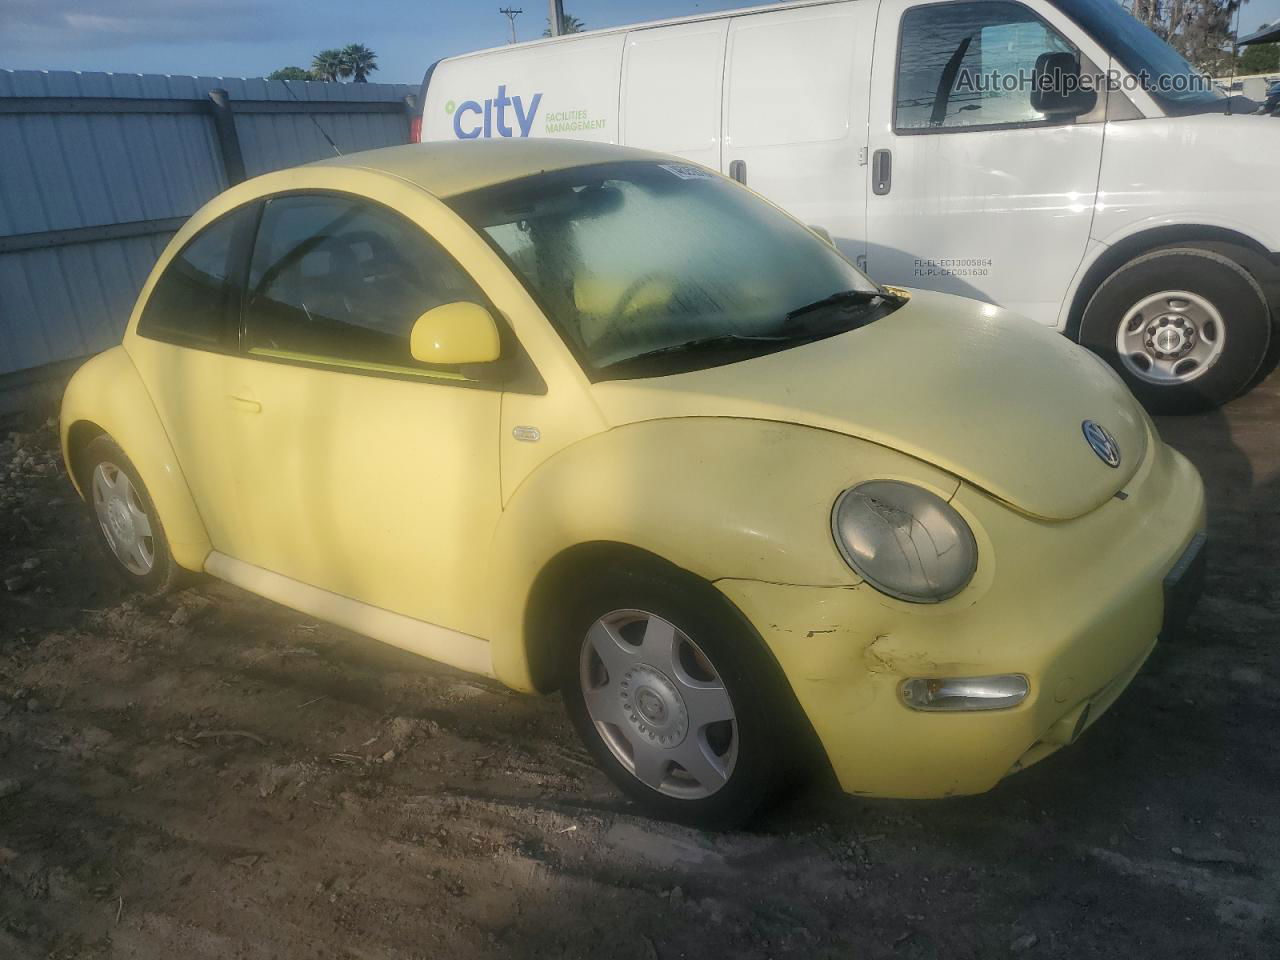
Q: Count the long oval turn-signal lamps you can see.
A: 1